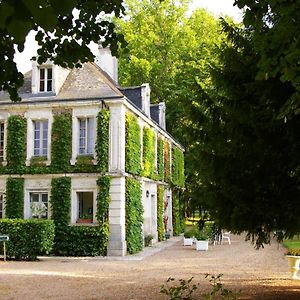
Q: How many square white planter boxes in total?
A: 2